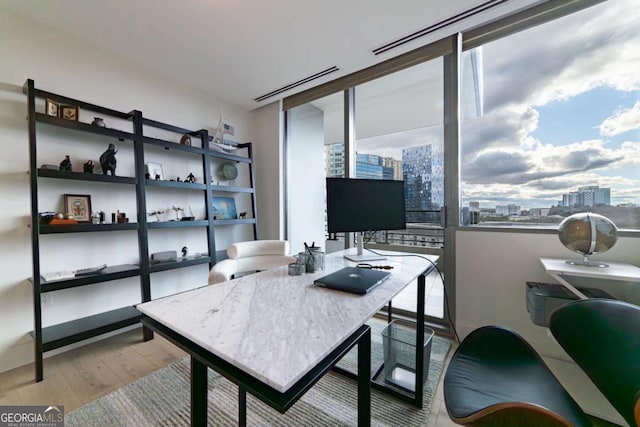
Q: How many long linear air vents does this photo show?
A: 2